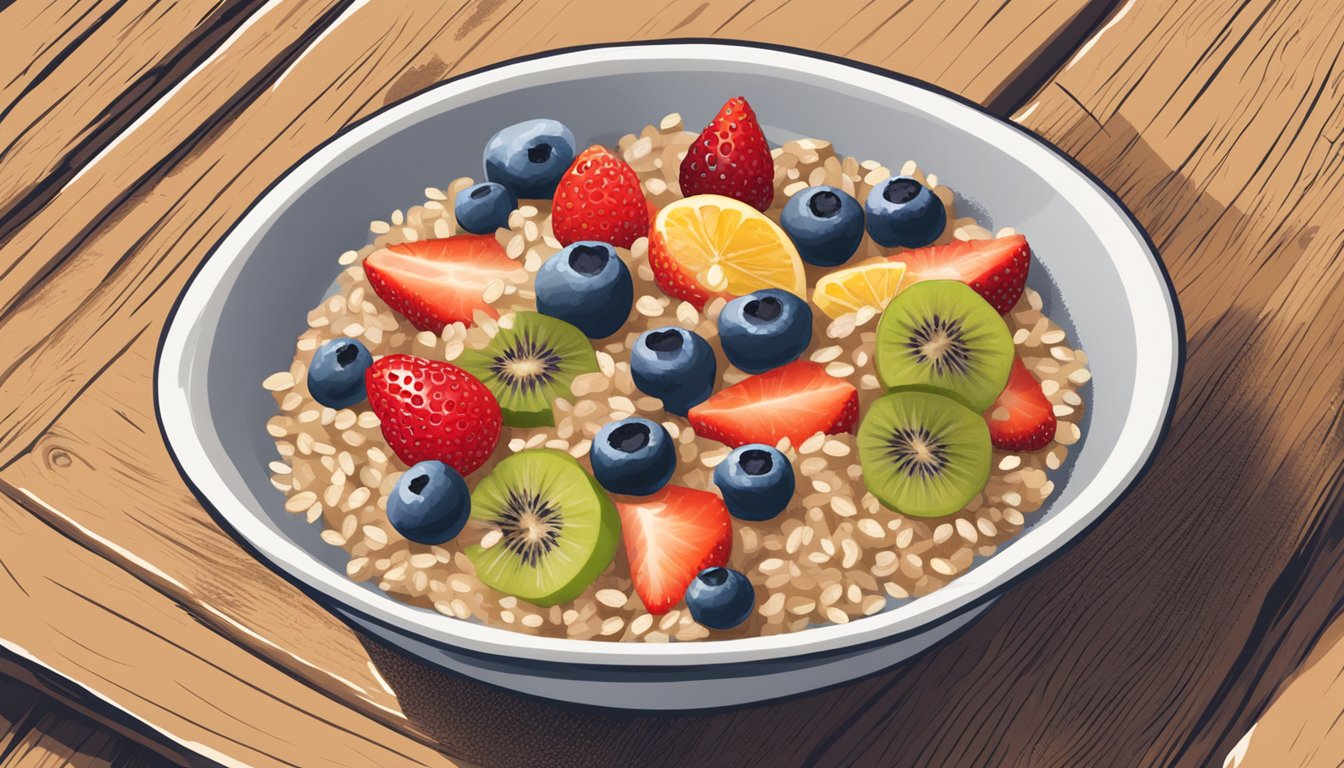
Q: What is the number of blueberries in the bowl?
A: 12